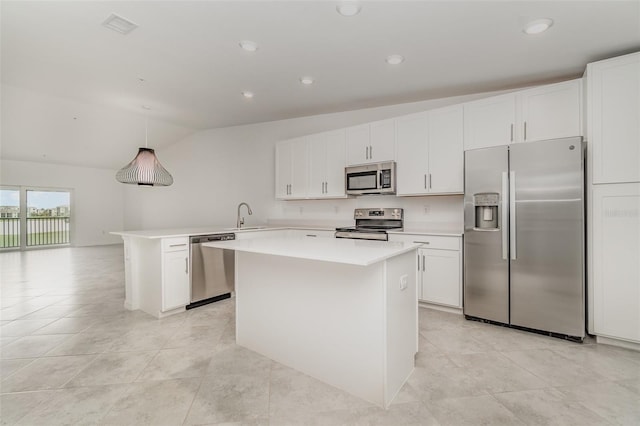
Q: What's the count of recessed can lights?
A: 6